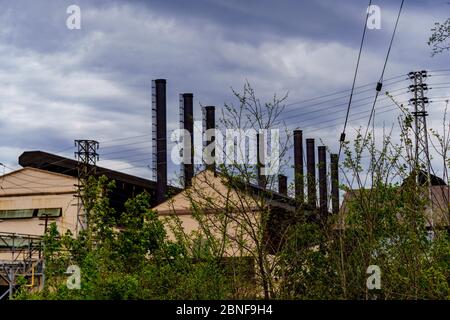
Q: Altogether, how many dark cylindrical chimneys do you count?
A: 9